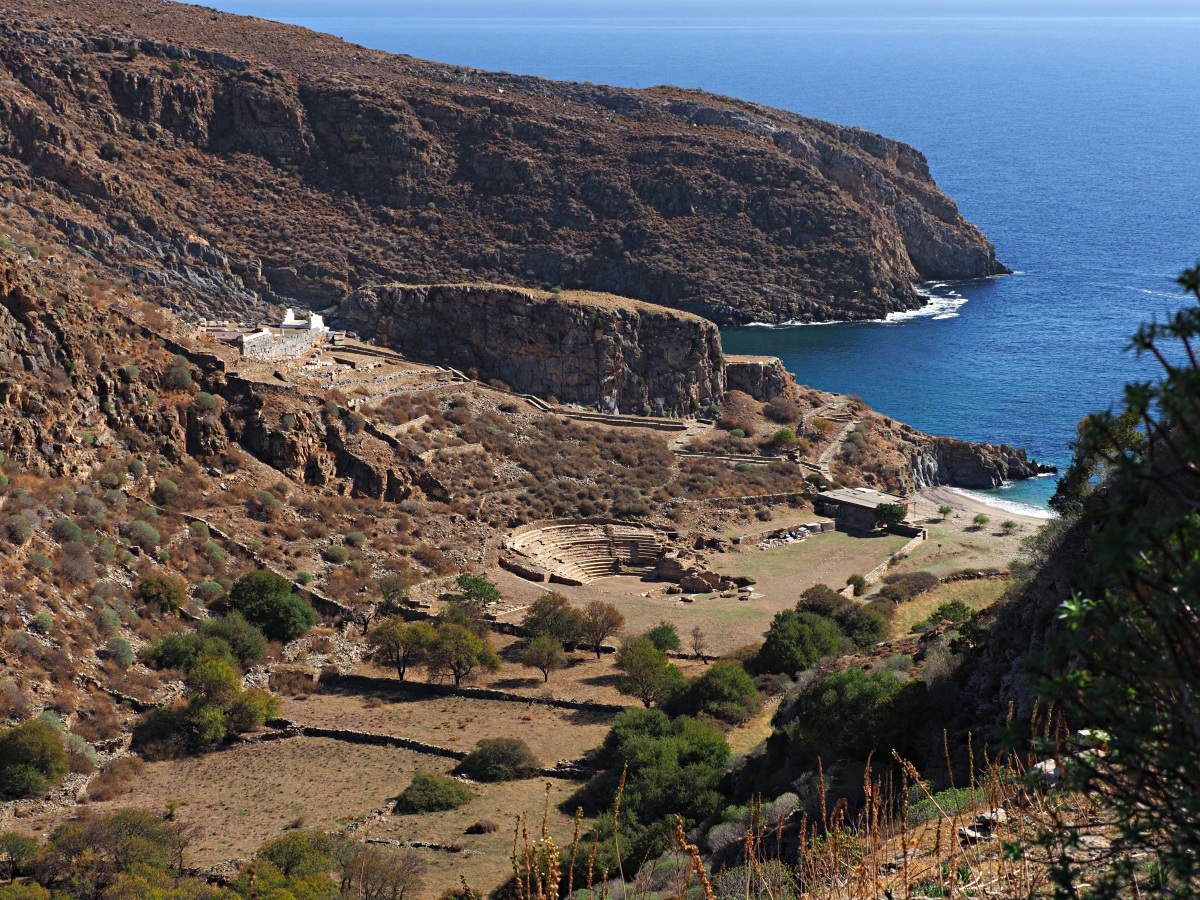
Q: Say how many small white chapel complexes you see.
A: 1